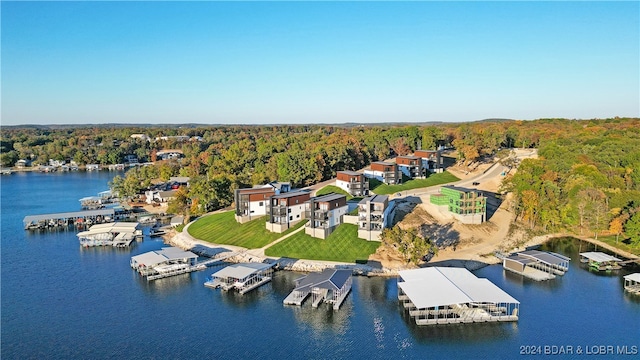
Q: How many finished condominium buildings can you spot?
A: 8